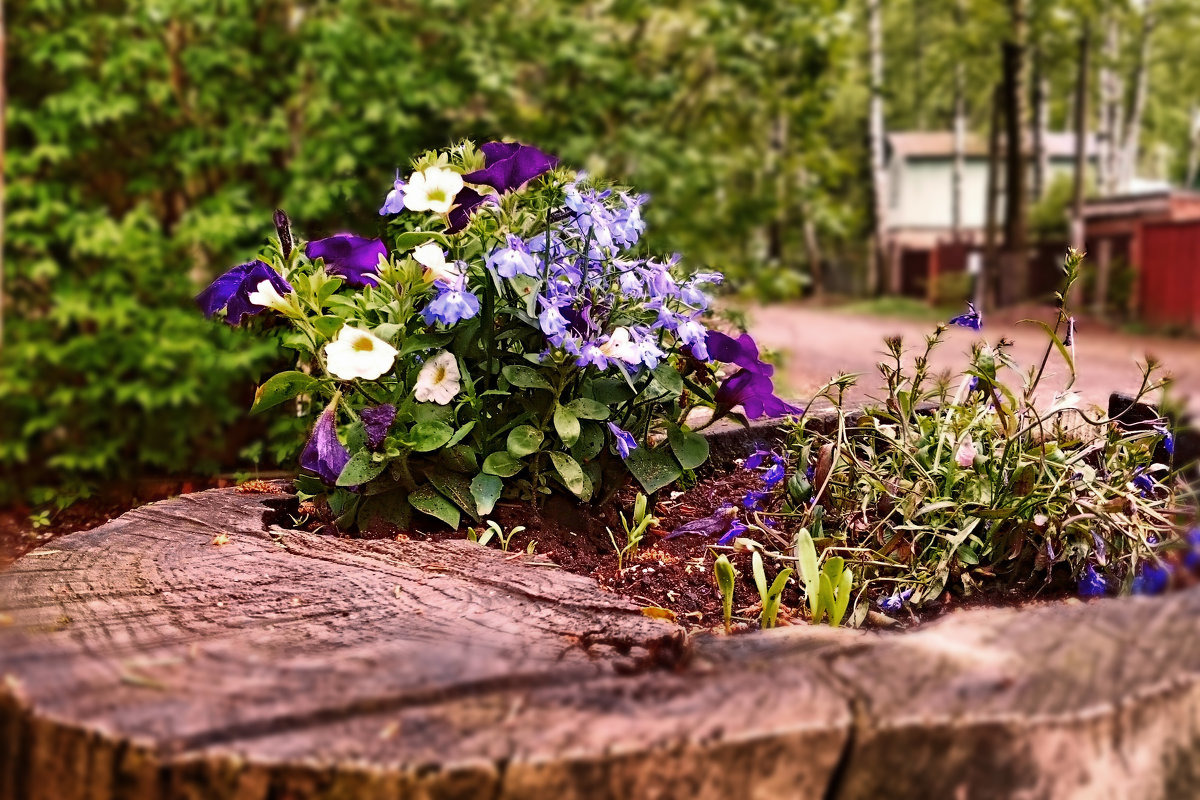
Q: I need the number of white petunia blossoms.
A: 6